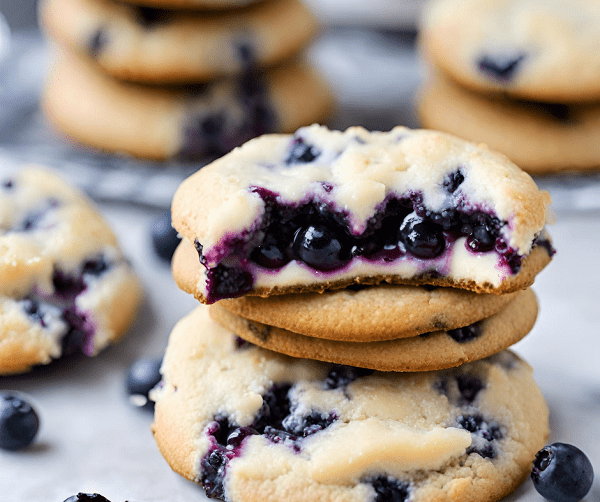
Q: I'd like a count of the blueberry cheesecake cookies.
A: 10